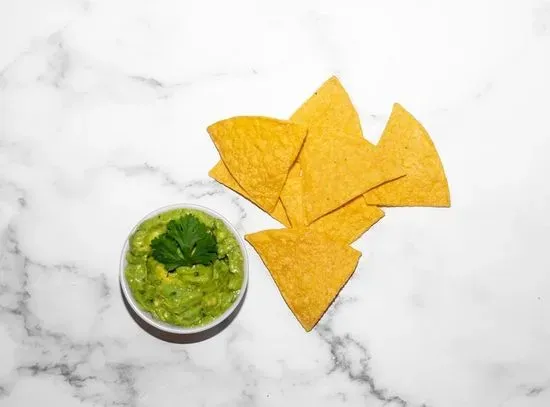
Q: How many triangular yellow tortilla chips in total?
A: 7